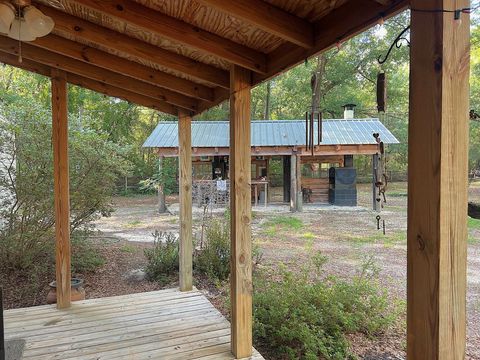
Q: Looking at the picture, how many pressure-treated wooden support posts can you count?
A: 4